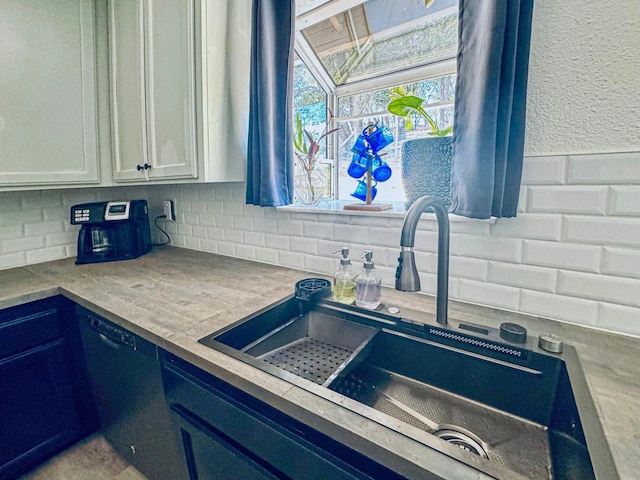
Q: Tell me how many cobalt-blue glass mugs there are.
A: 5